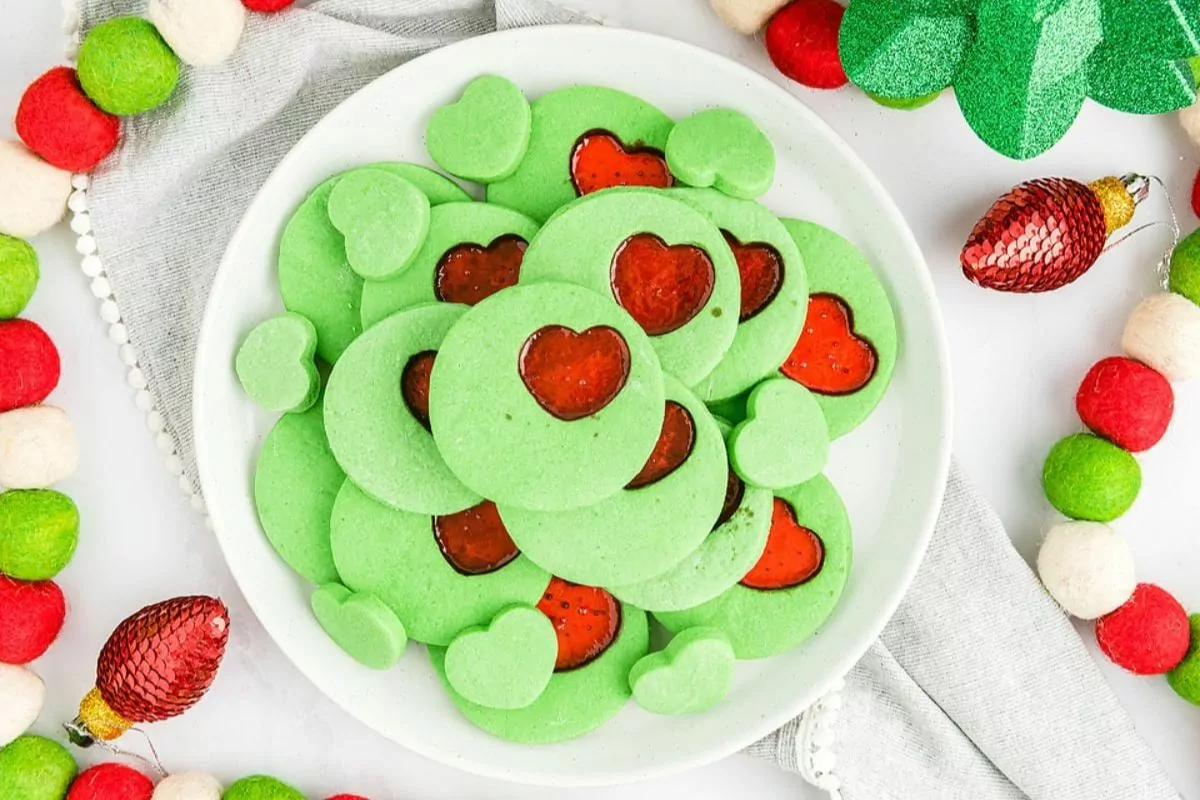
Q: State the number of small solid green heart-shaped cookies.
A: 8